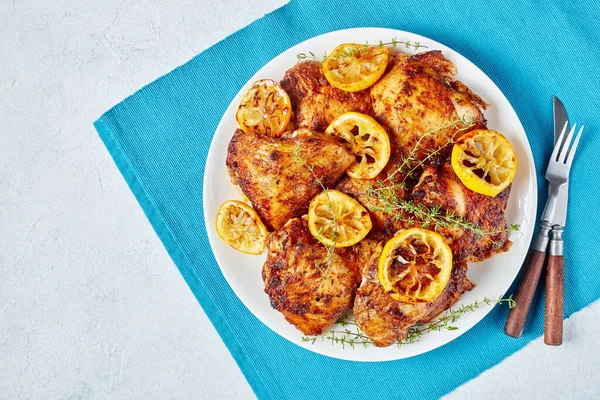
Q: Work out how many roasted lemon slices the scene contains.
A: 7